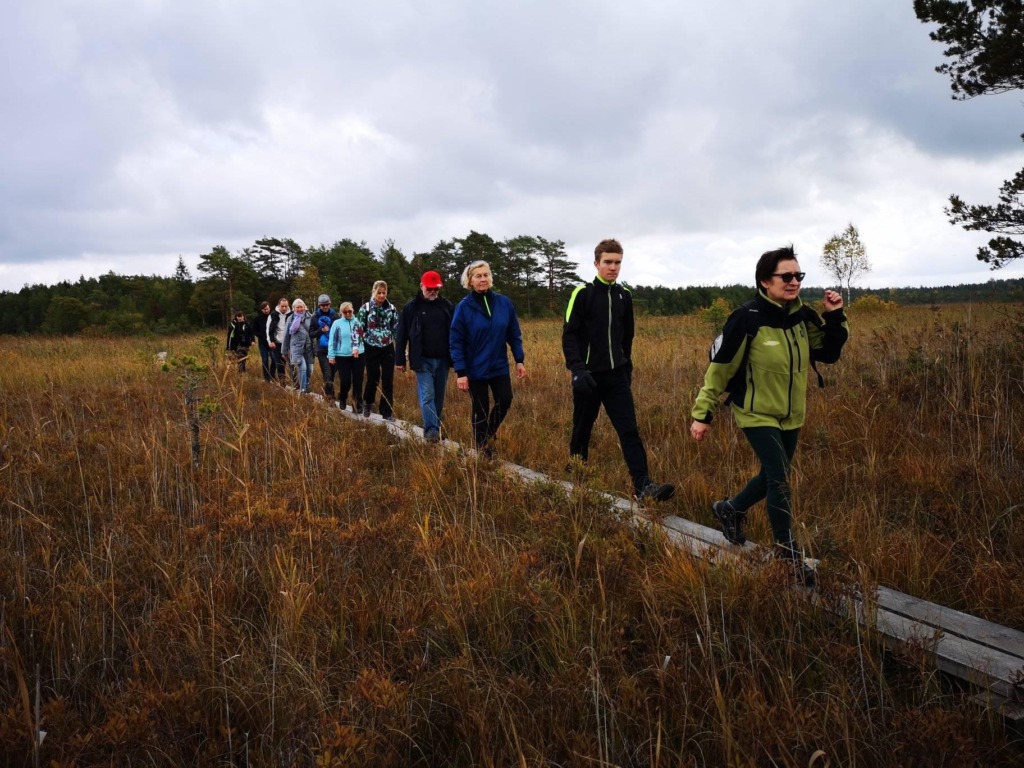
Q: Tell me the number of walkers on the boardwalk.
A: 11